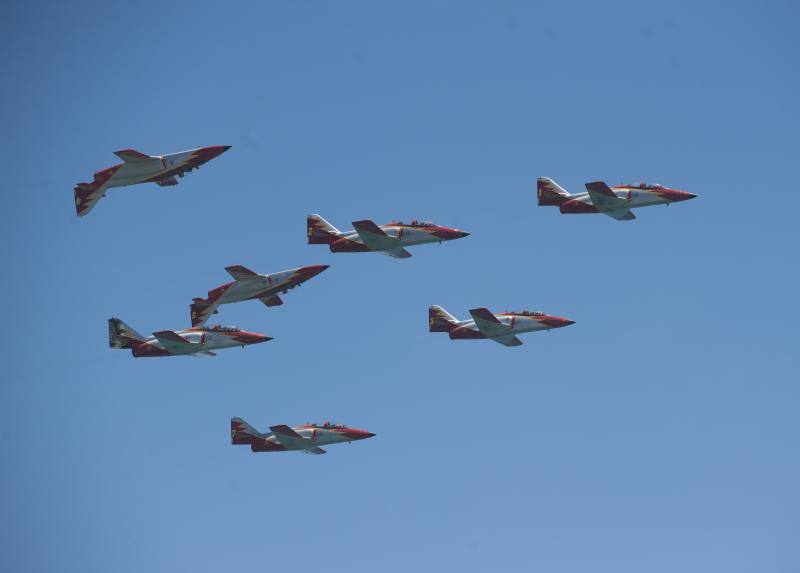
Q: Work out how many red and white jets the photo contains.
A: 7